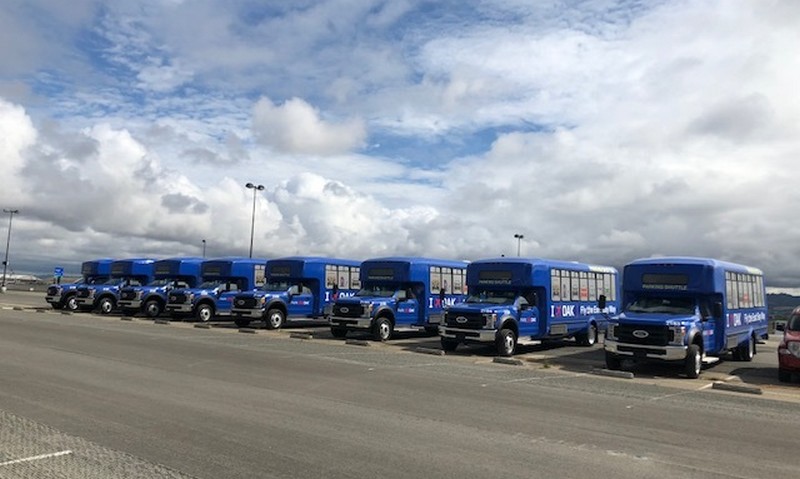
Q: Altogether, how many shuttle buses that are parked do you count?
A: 8